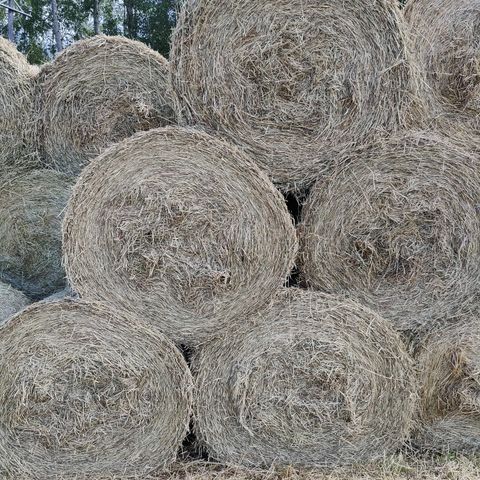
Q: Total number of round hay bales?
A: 11